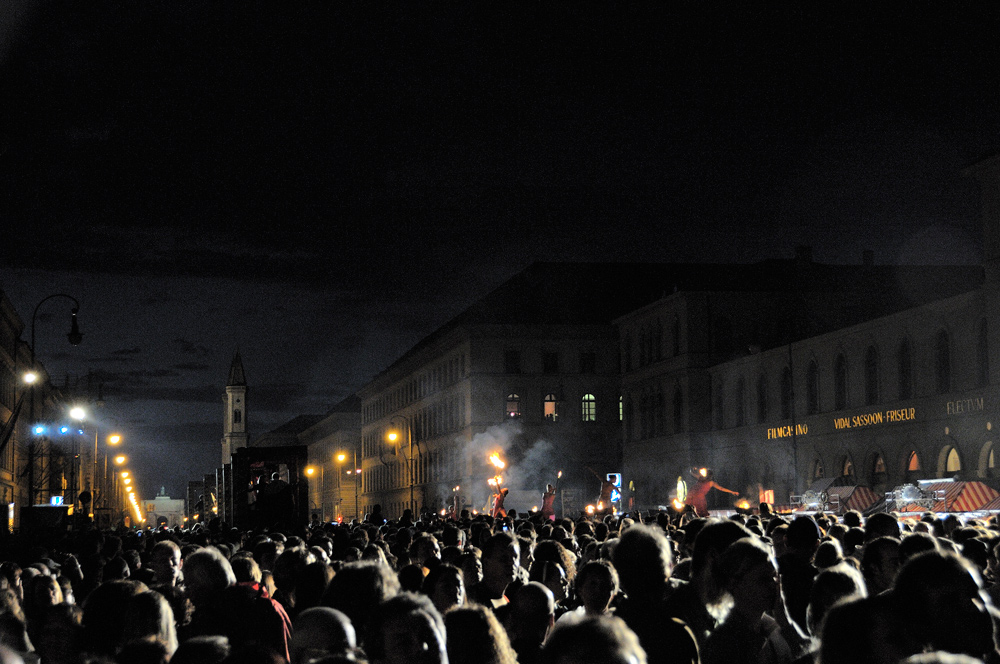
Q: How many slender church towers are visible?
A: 1